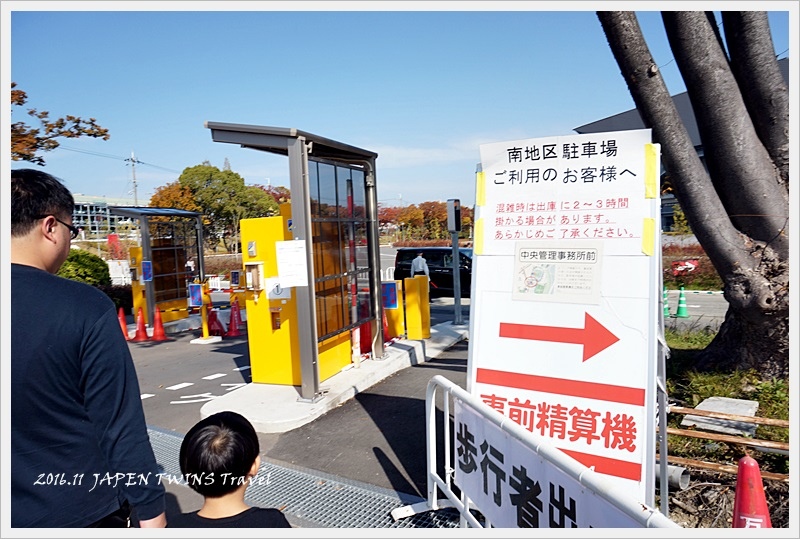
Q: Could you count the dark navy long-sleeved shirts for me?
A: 1